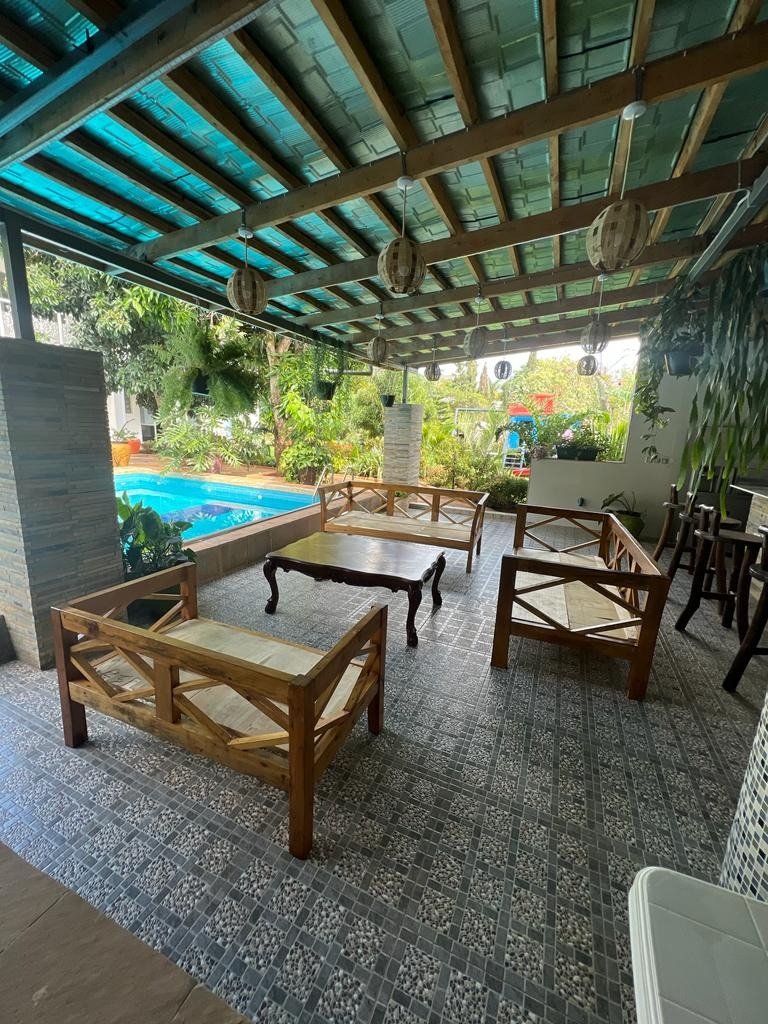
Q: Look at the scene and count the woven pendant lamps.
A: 9